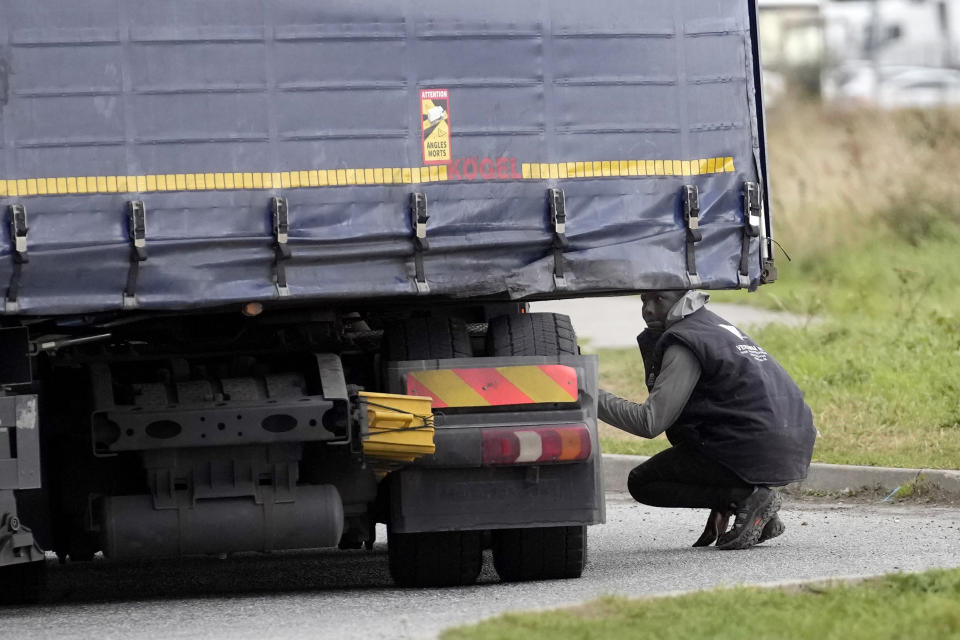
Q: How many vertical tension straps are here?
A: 7